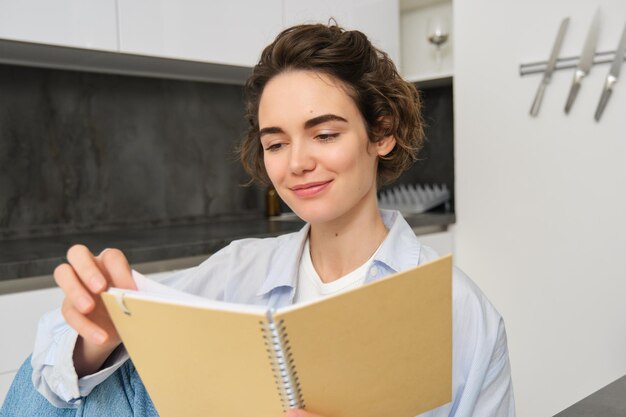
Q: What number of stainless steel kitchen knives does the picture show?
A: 3